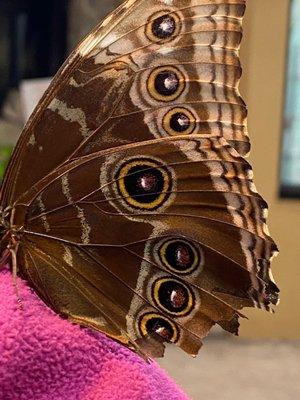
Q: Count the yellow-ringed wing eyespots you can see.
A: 7